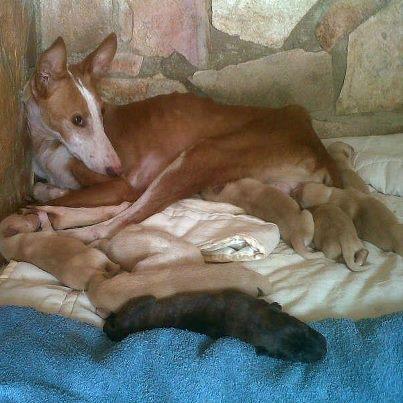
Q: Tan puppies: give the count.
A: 7